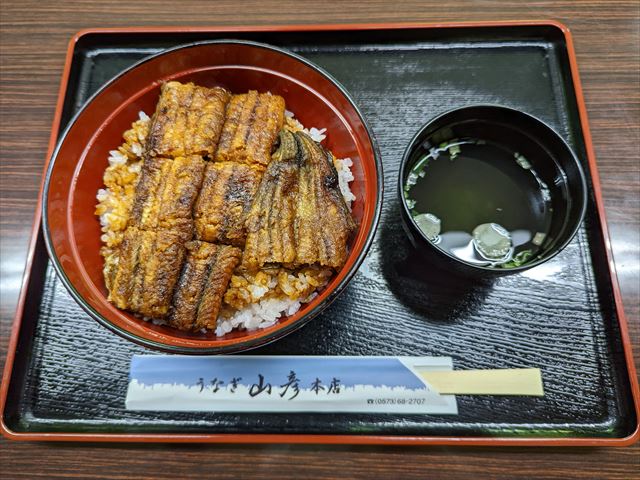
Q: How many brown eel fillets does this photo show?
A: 7